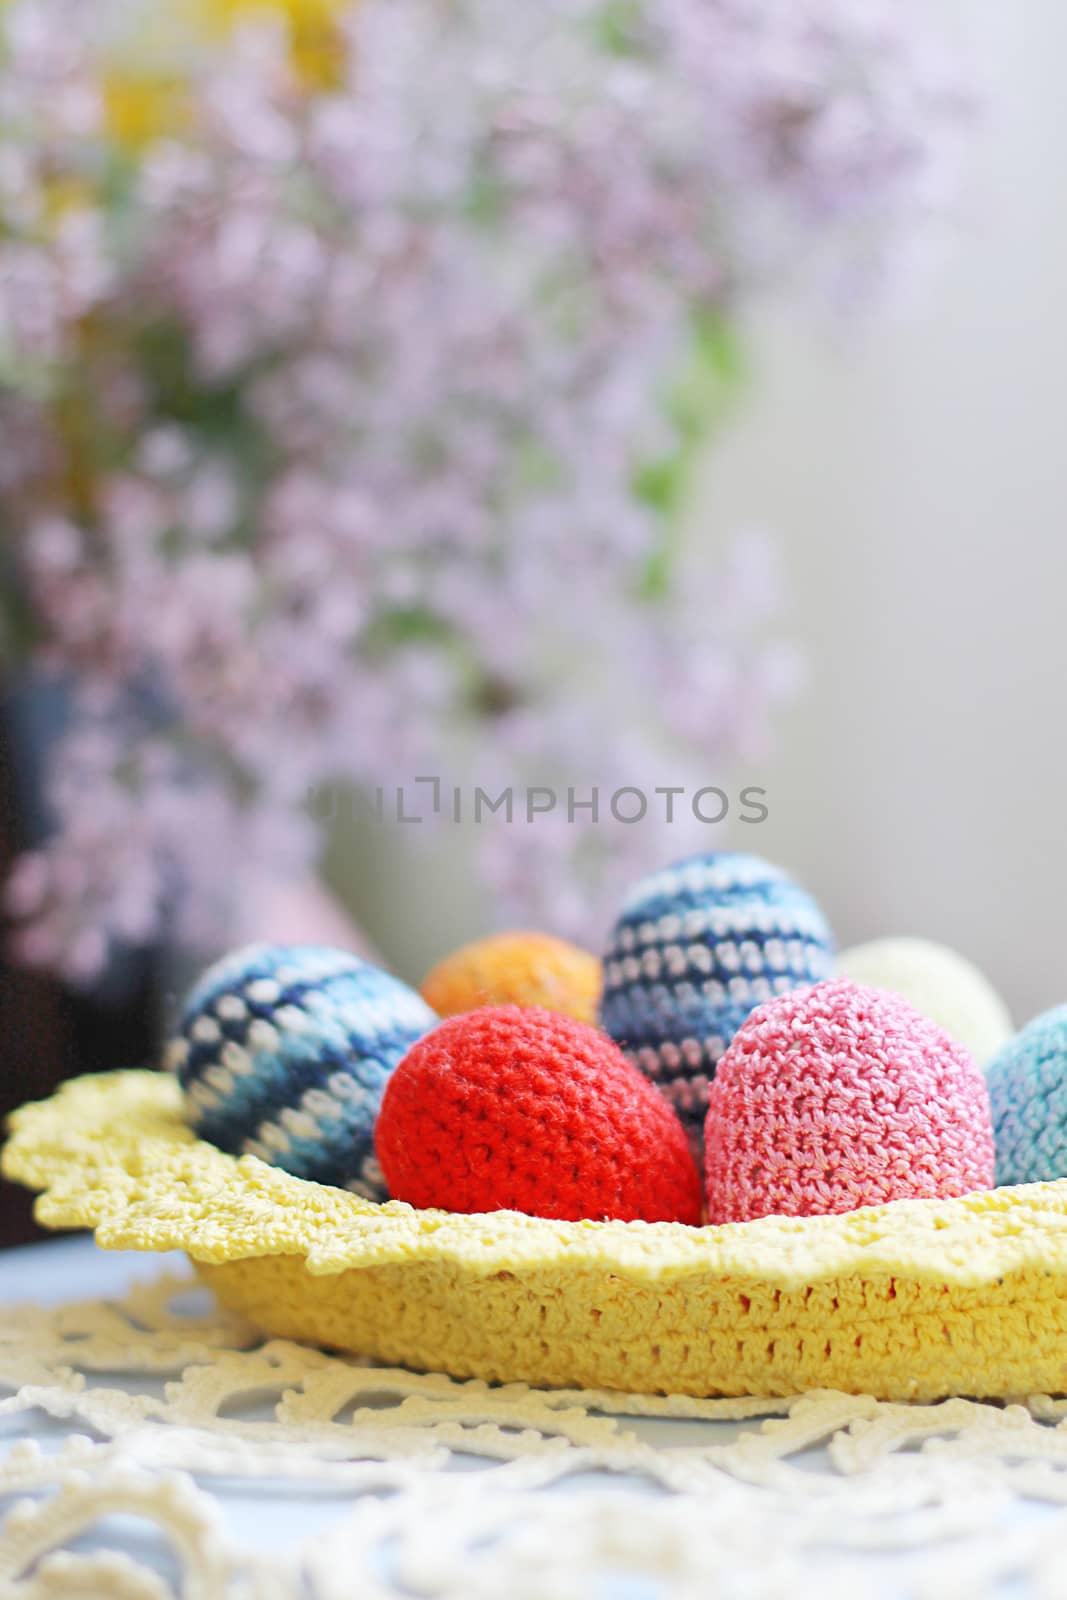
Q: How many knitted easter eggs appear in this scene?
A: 7